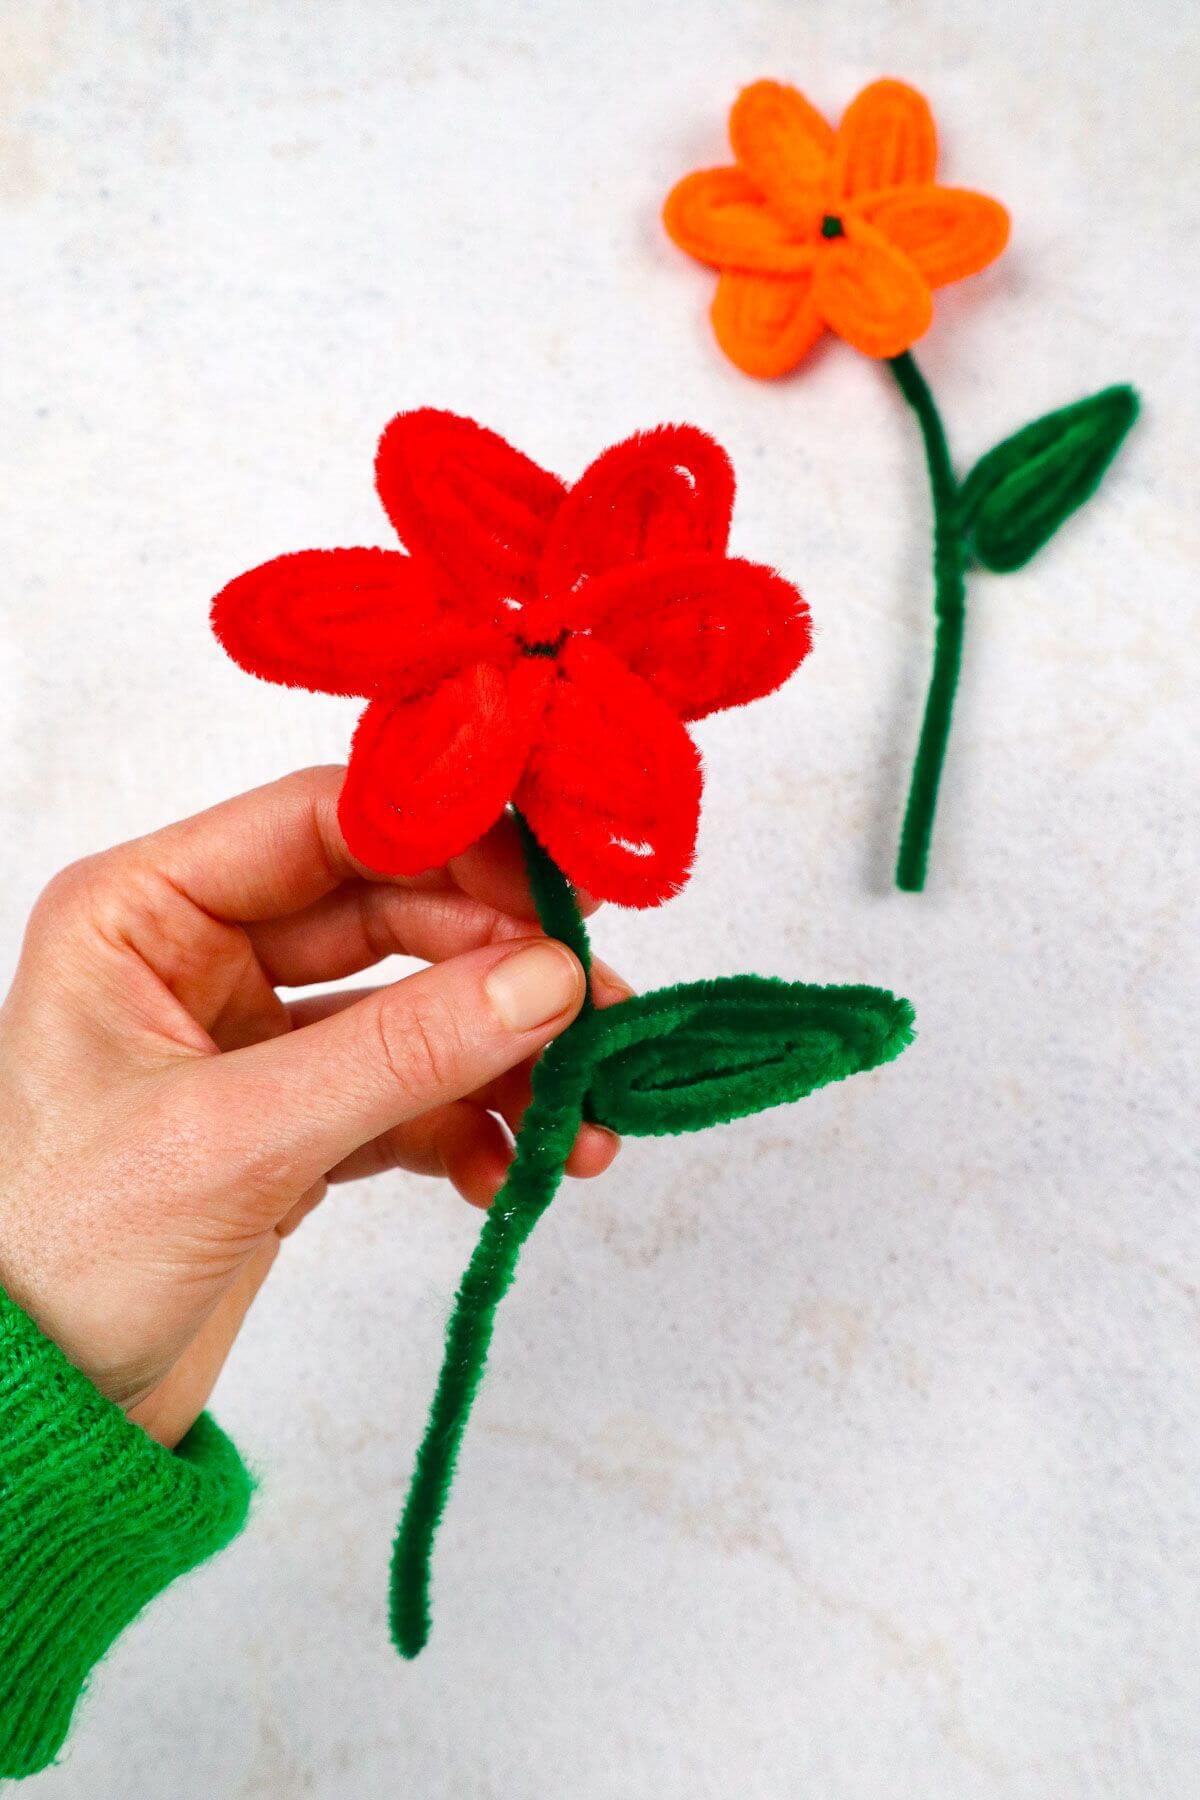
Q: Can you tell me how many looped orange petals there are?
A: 6